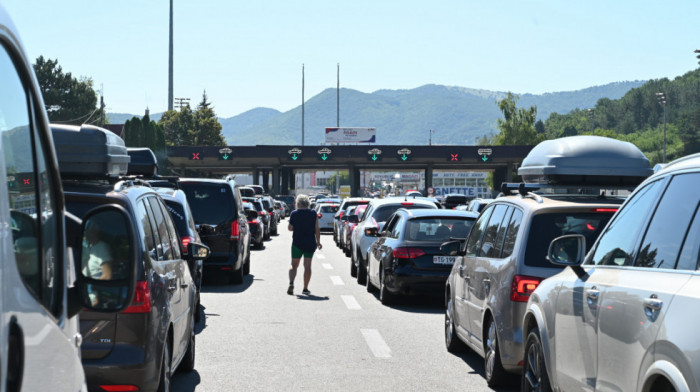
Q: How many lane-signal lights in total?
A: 8